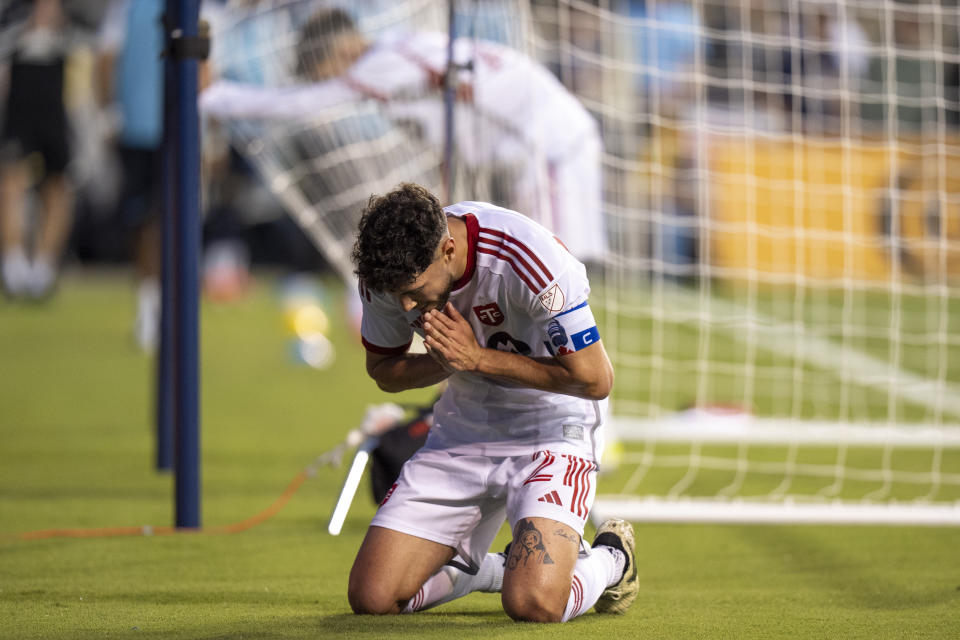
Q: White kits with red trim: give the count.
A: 2